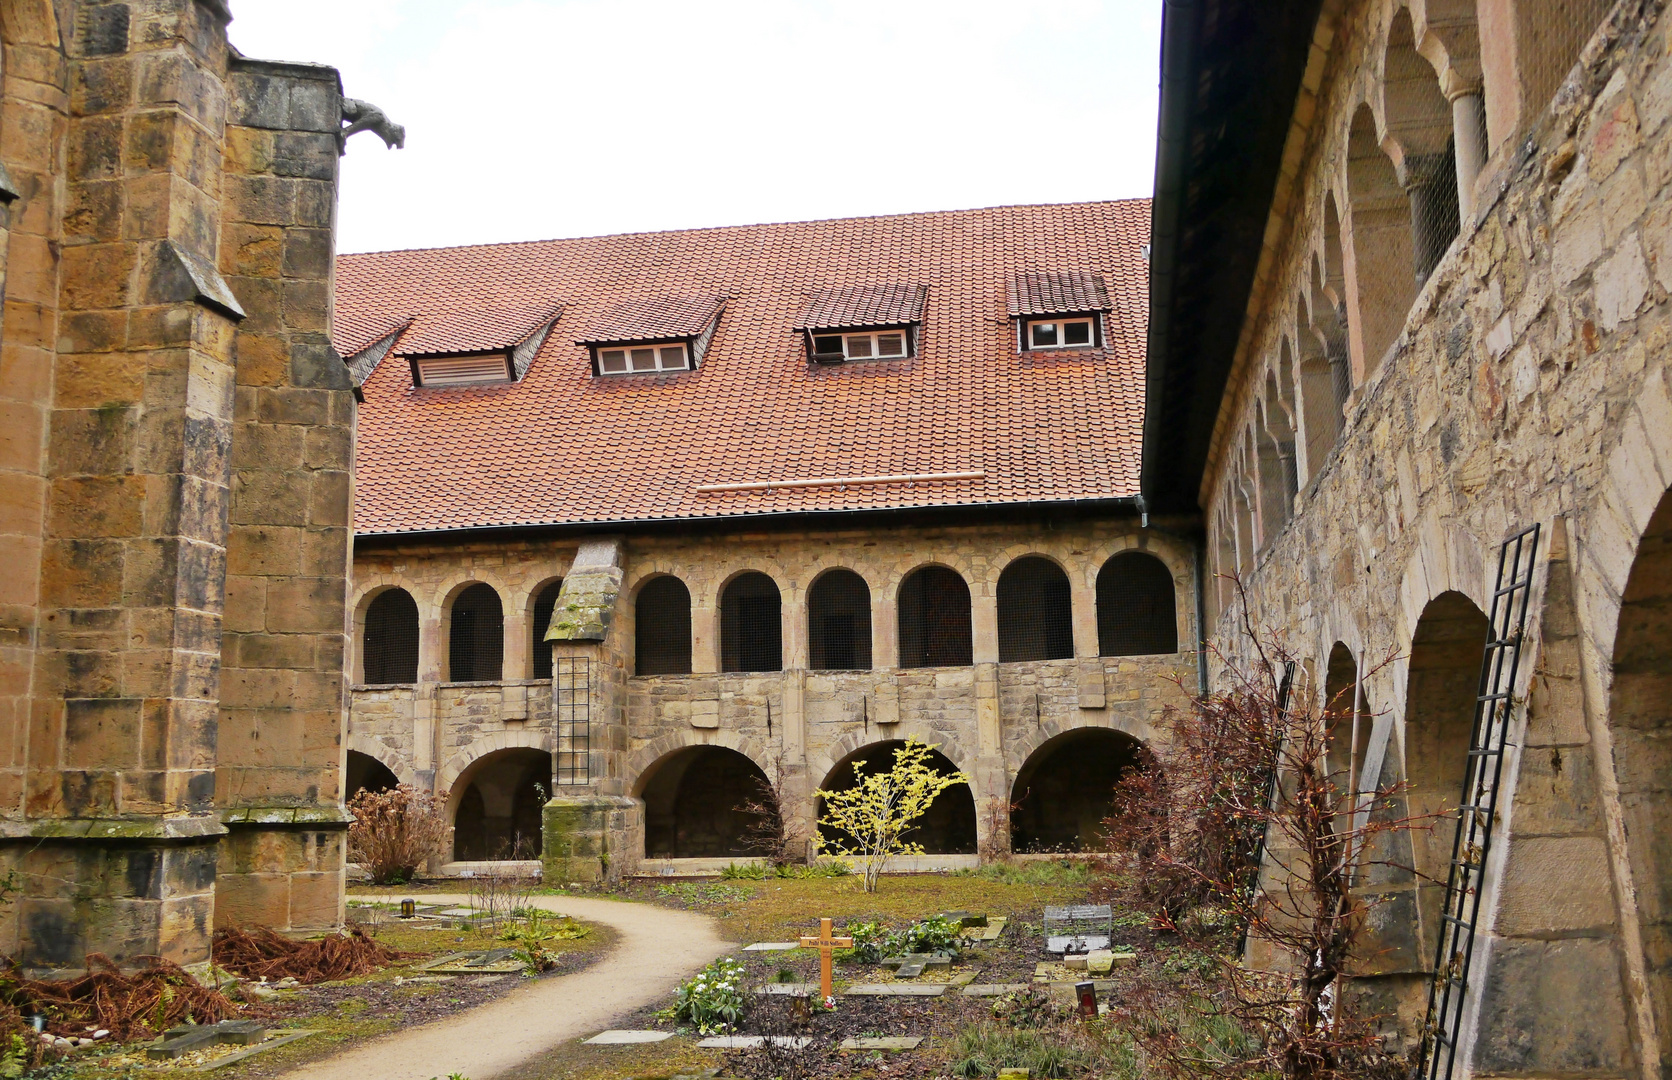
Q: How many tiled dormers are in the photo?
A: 5